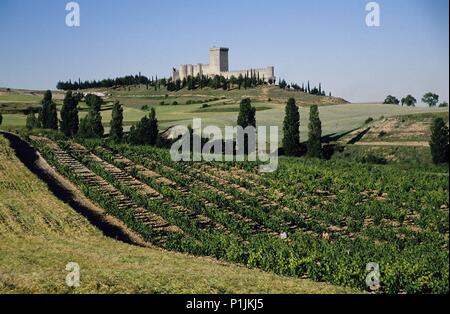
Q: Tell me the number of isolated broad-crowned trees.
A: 3